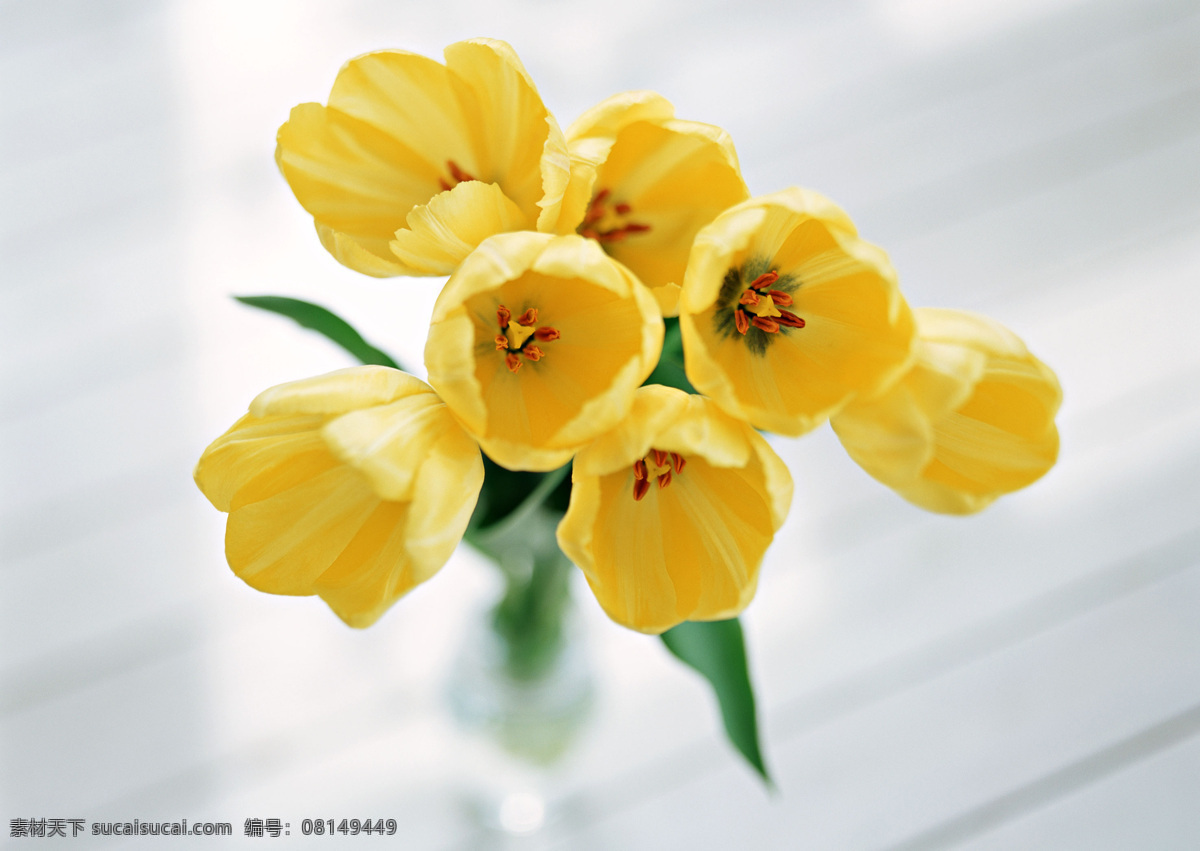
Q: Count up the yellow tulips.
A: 7